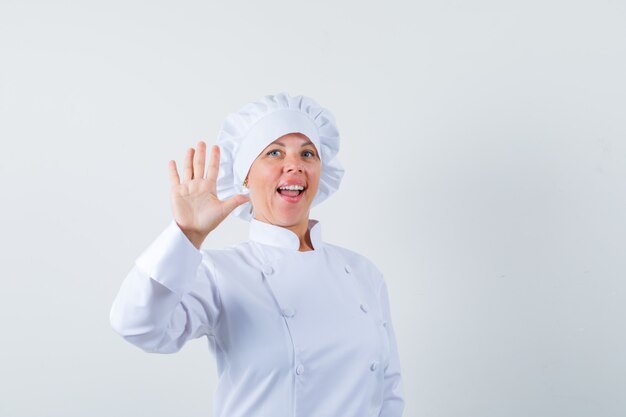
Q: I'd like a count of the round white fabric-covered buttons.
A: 6